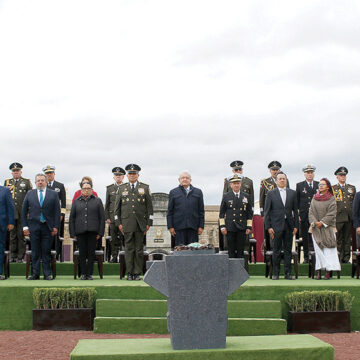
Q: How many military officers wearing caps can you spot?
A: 9